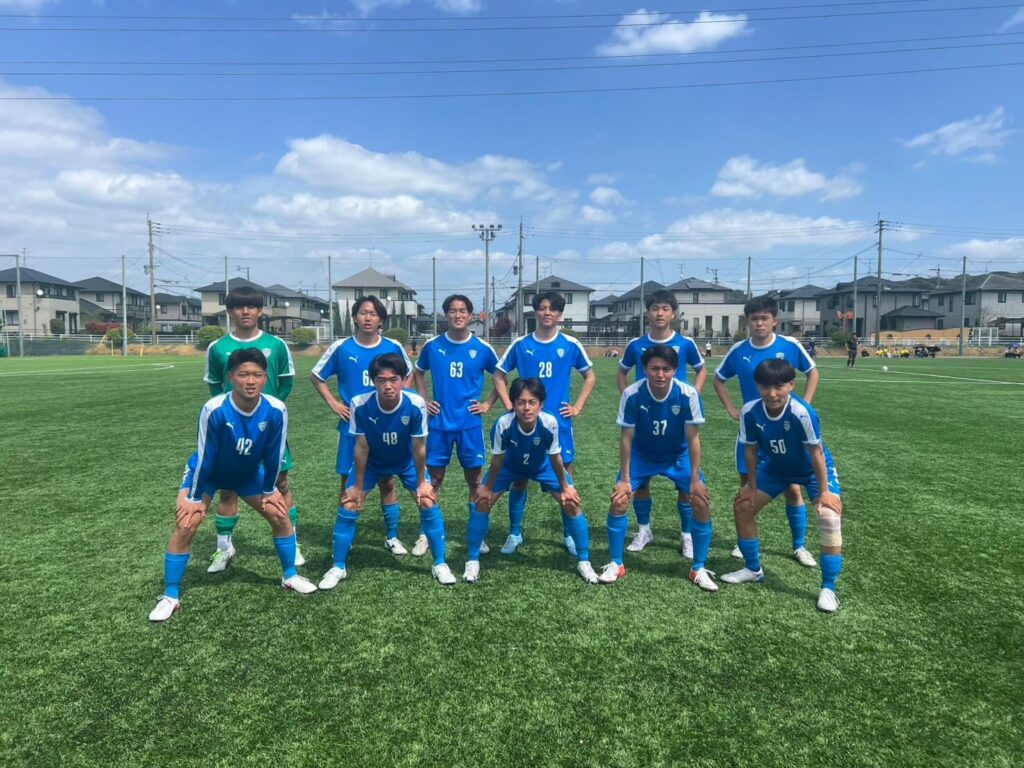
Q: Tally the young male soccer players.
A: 11